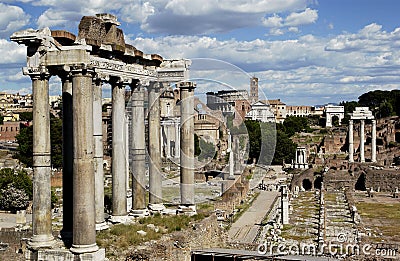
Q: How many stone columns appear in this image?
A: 11